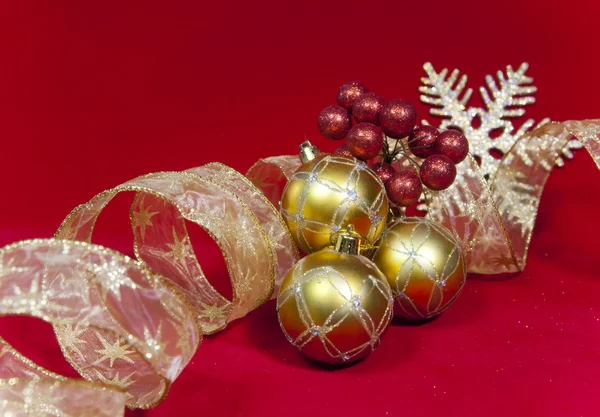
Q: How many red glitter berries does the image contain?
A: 11